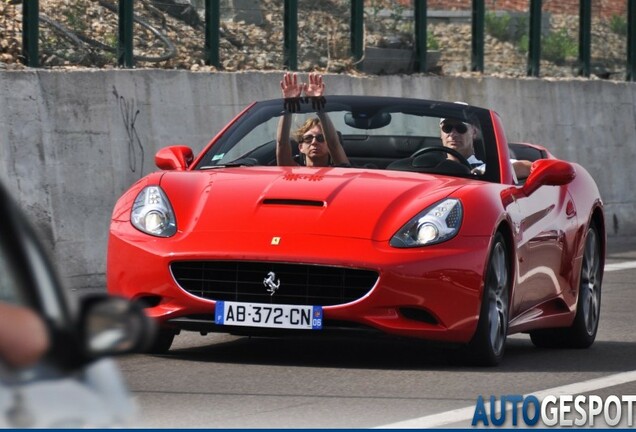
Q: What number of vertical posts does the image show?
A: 10